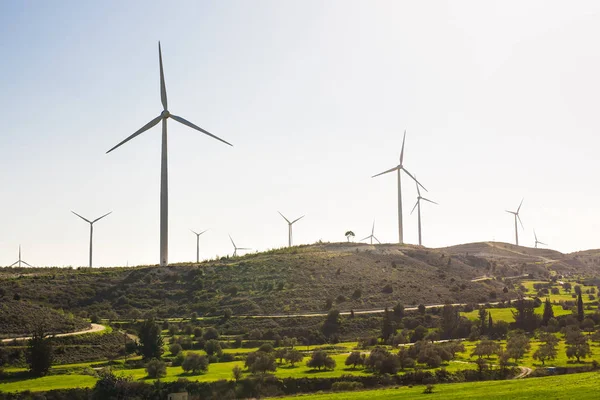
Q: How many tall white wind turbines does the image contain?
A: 11